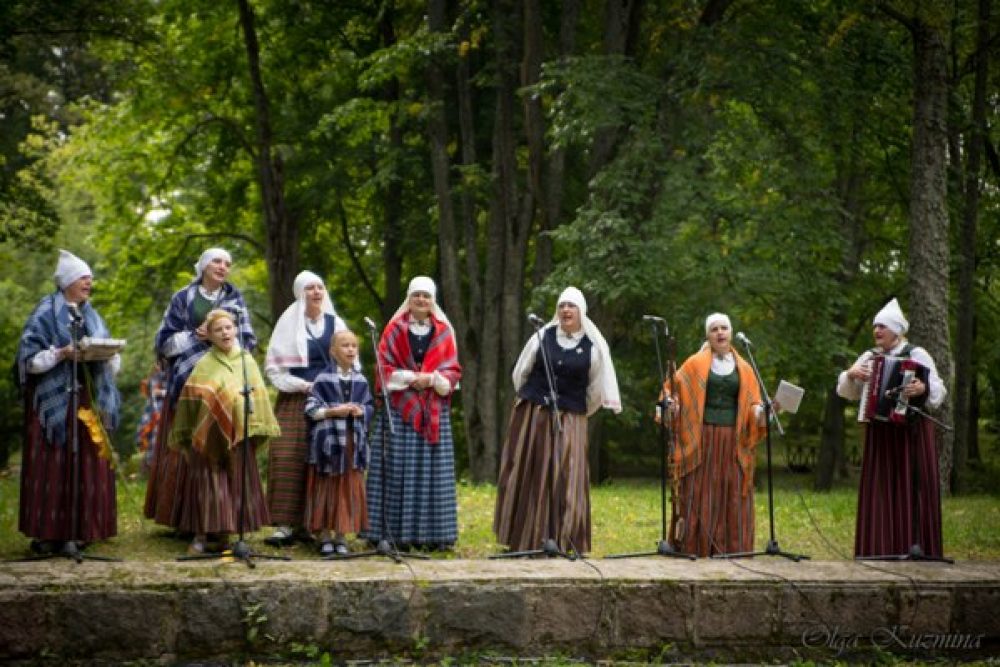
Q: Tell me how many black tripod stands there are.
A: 7